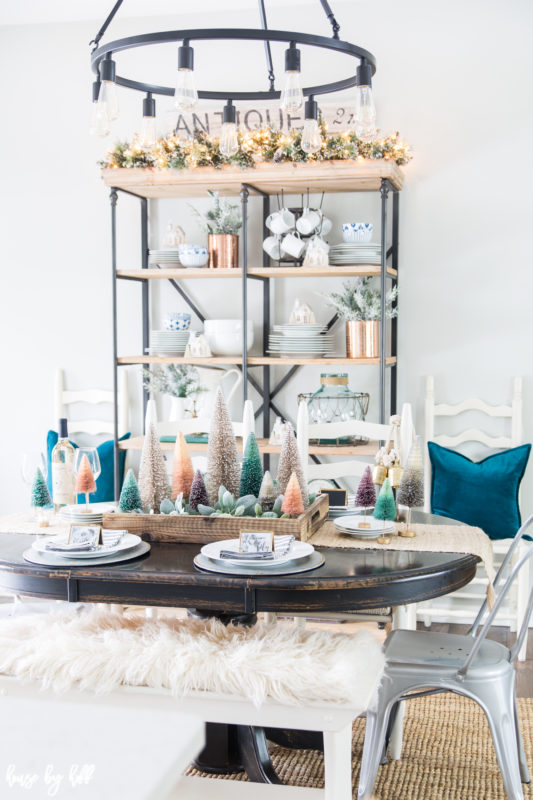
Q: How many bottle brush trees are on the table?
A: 14